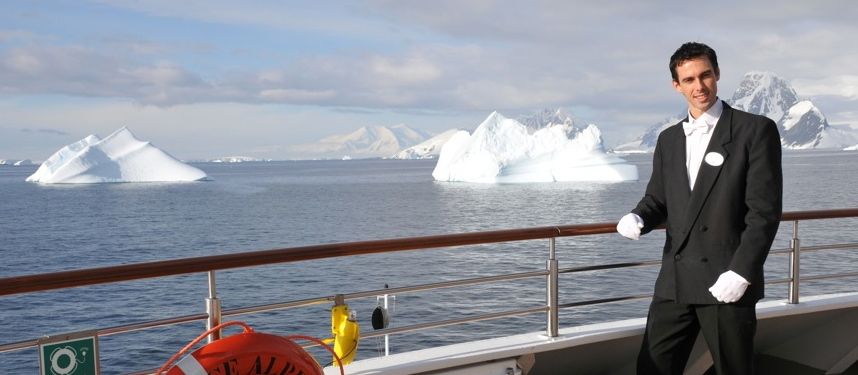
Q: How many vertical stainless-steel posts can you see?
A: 3